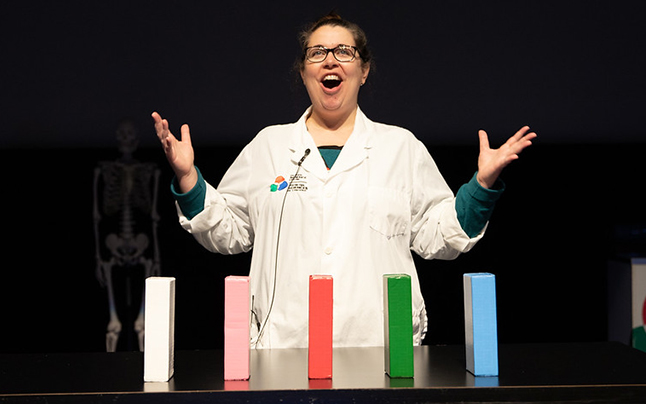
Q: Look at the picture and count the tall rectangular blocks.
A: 5